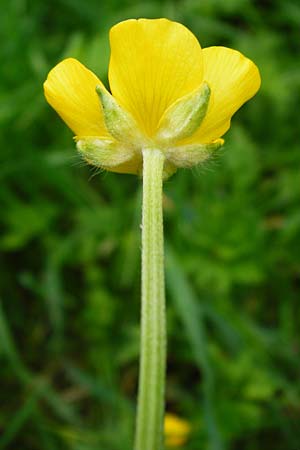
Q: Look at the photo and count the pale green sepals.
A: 4